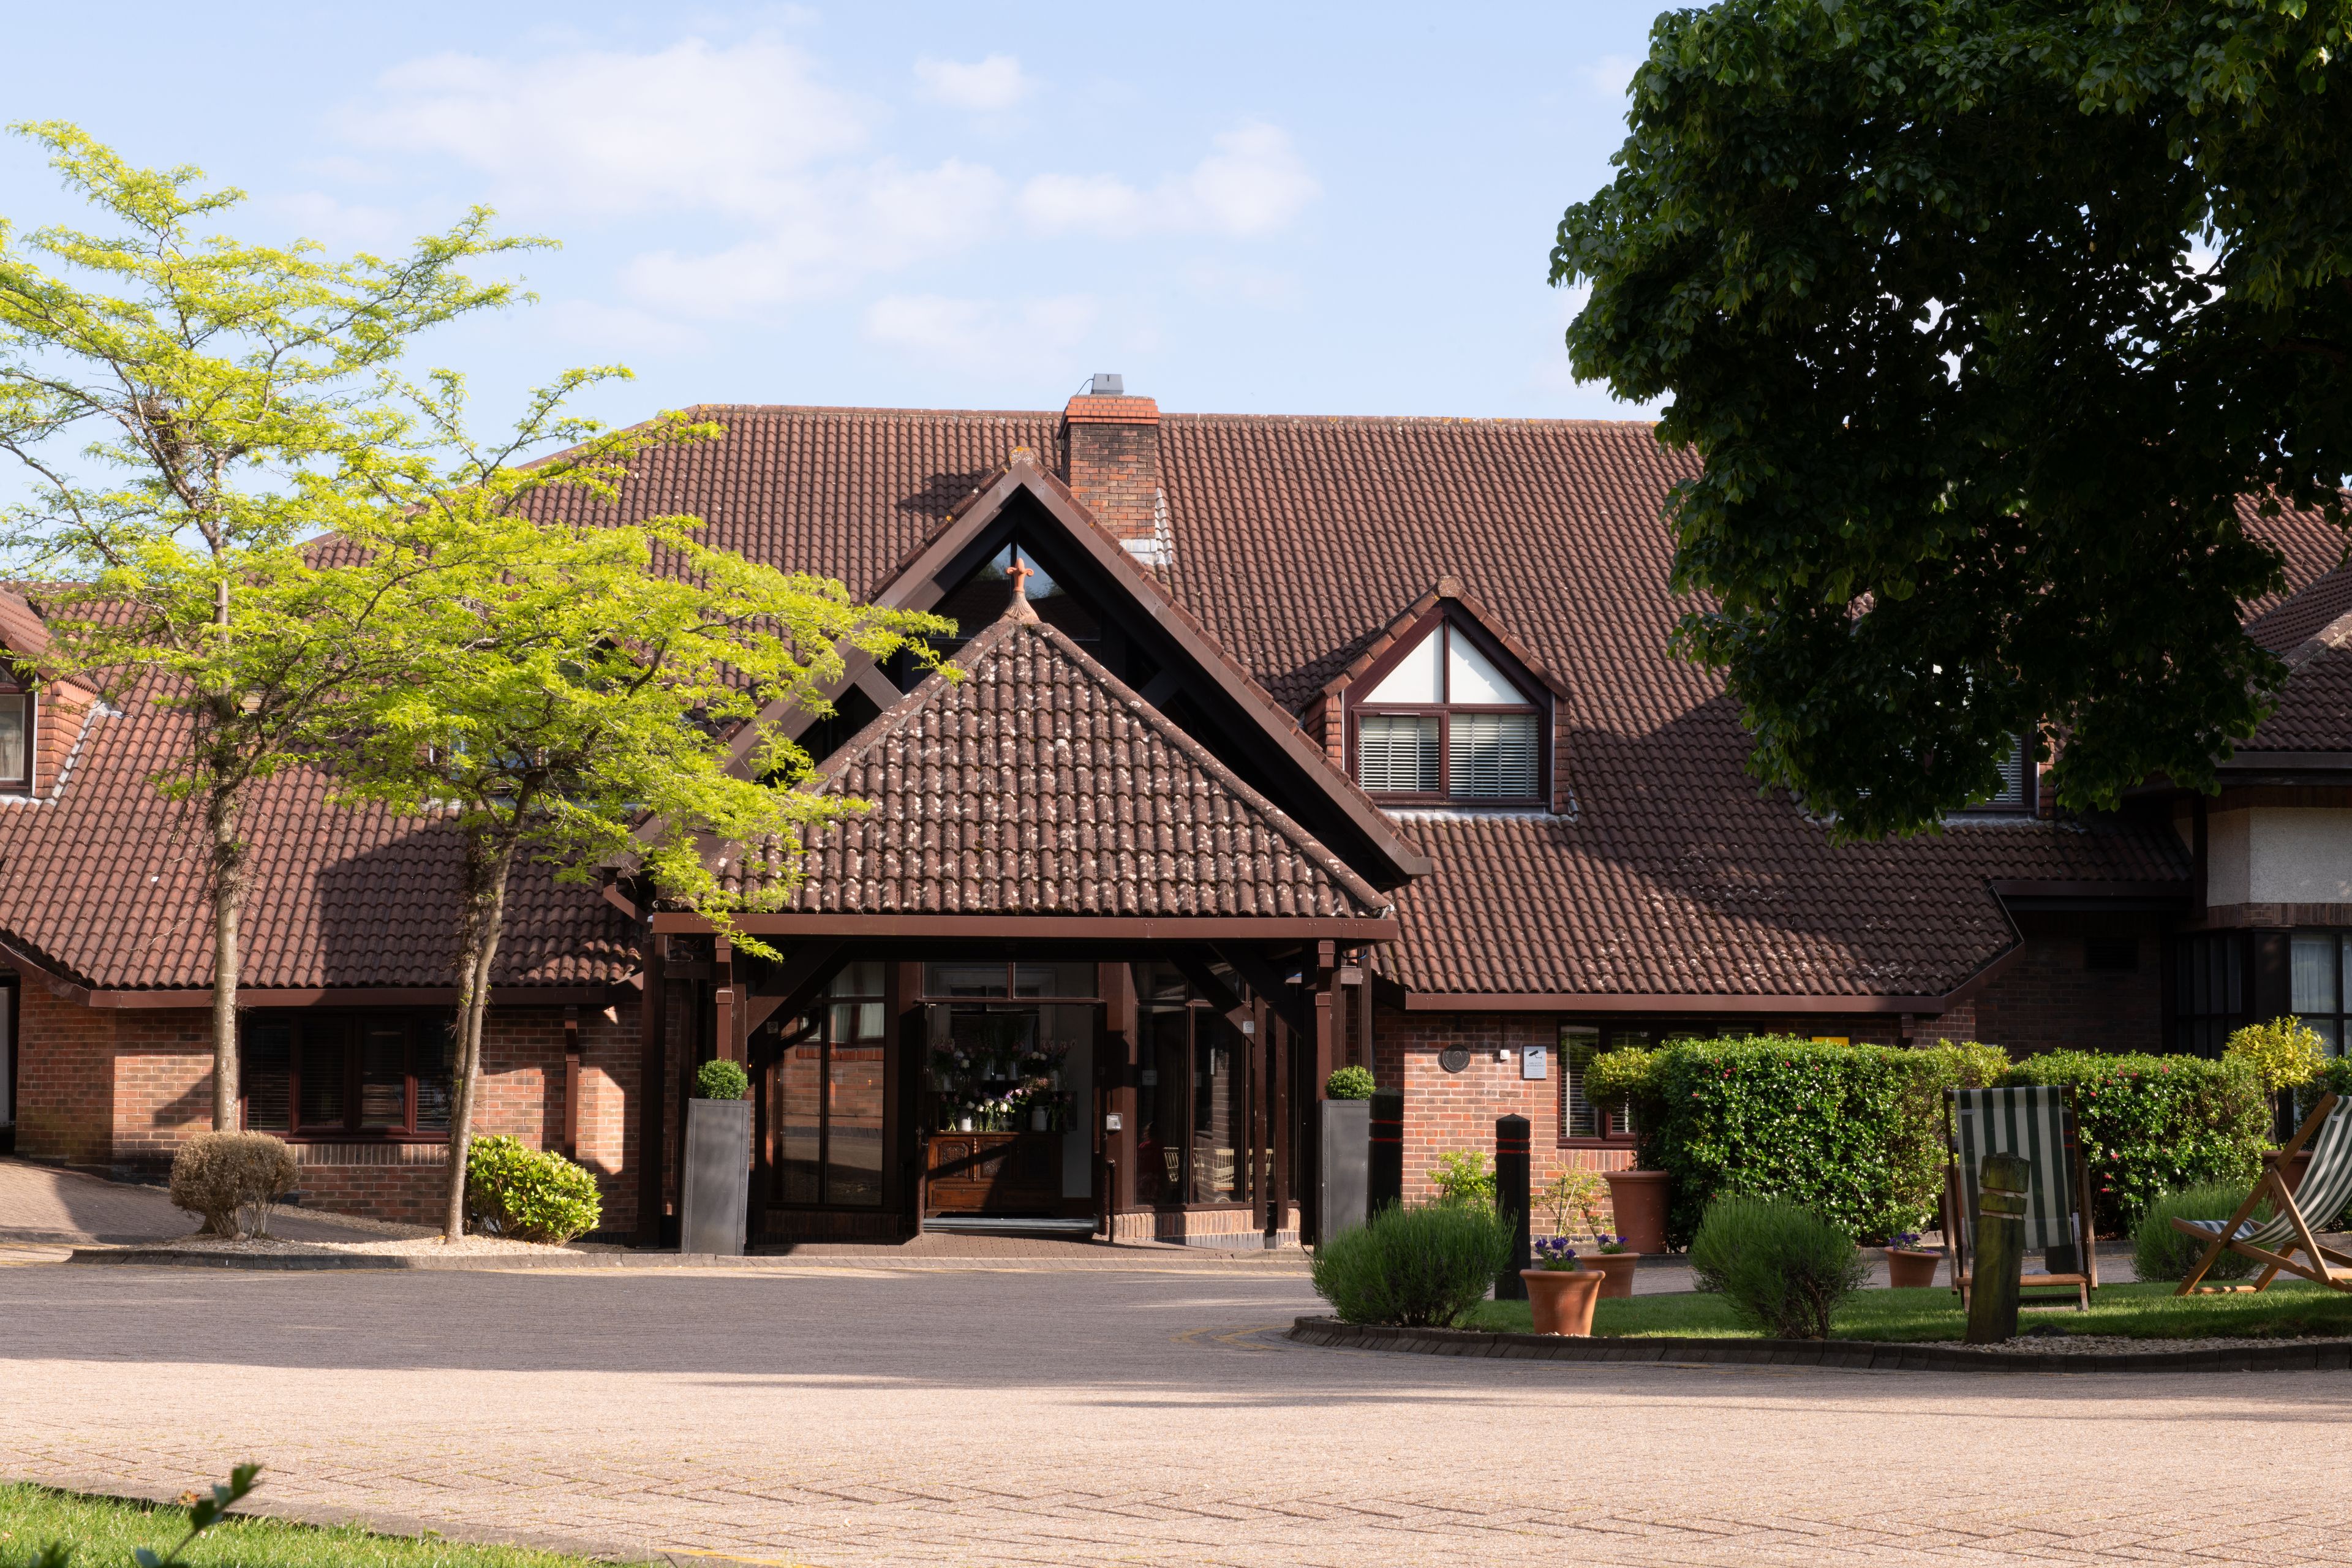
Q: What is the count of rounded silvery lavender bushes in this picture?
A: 3